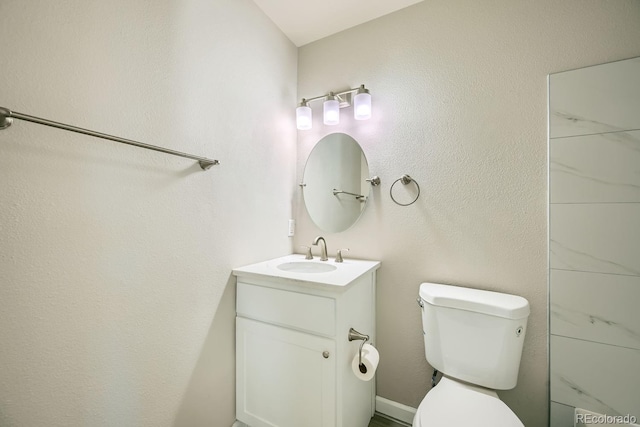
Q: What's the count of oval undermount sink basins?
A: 1